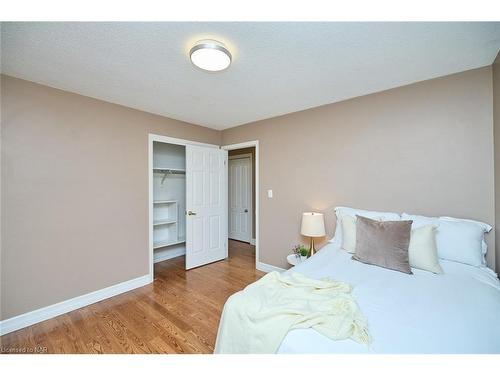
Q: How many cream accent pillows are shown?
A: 2